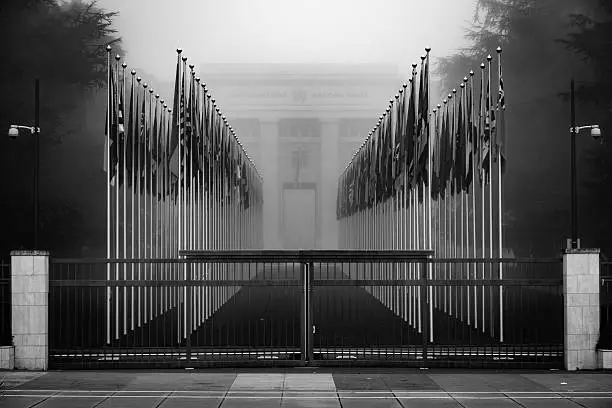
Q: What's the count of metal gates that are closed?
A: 2